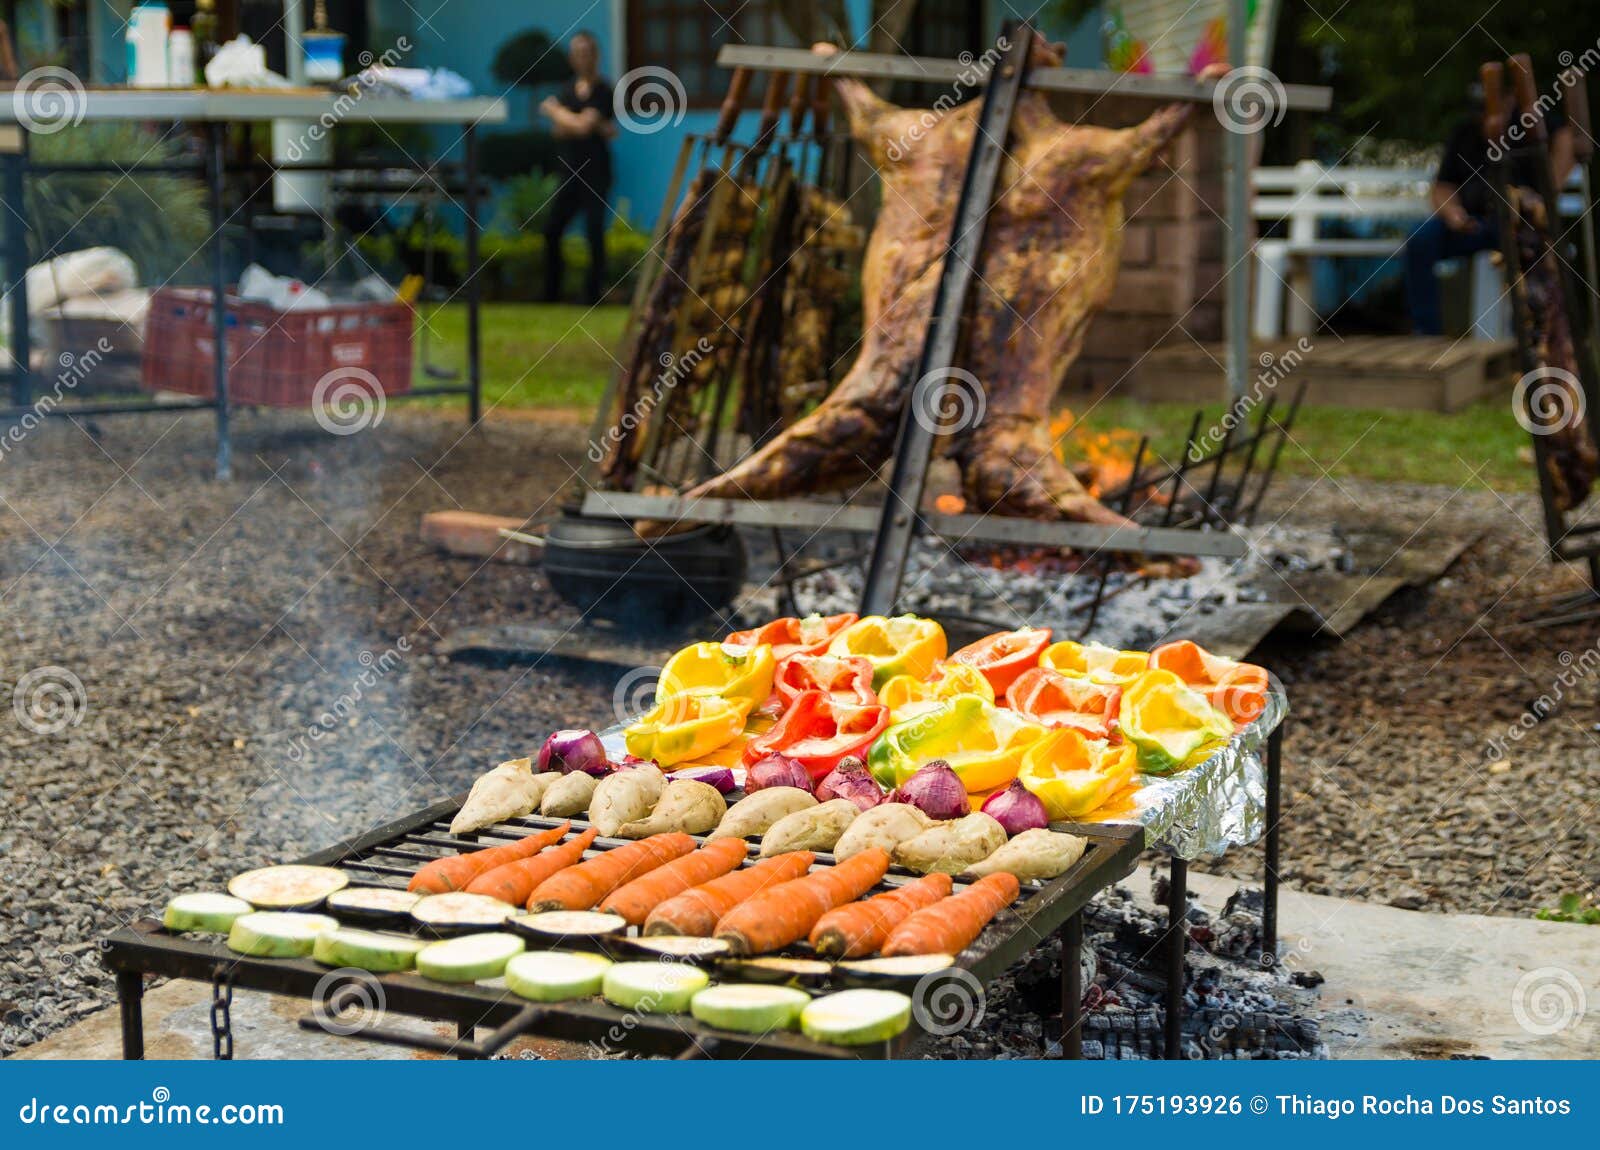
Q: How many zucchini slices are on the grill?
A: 8